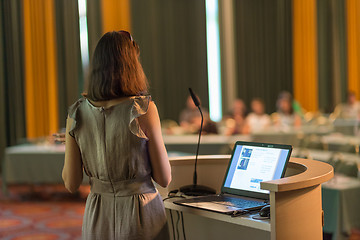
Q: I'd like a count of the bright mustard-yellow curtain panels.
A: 4